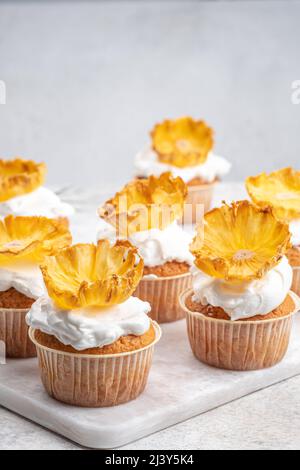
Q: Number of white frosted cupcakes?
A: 7